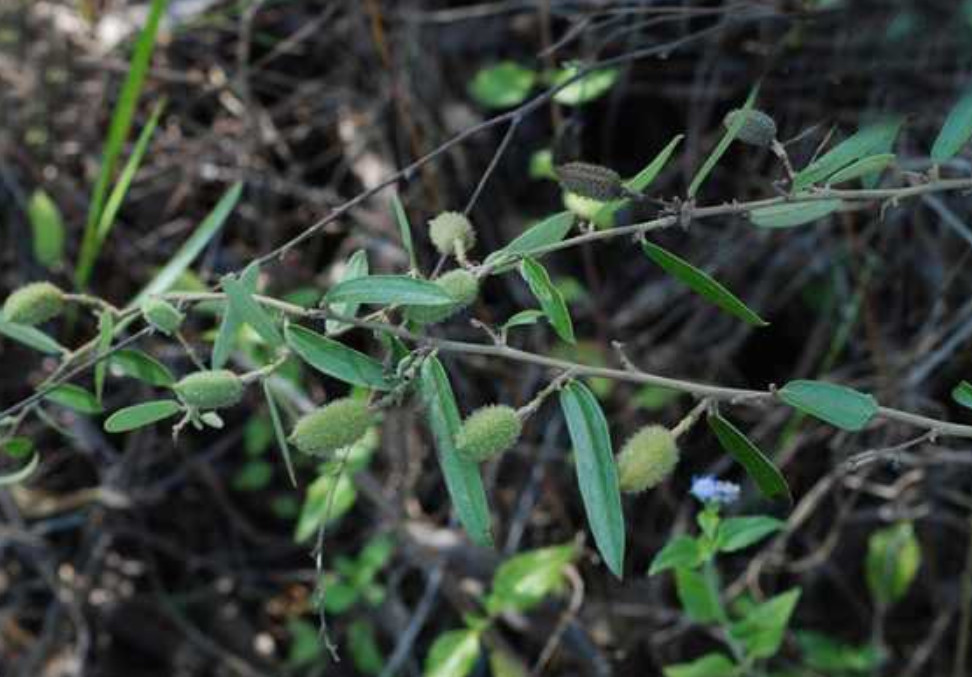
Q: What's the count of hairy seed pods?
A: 10